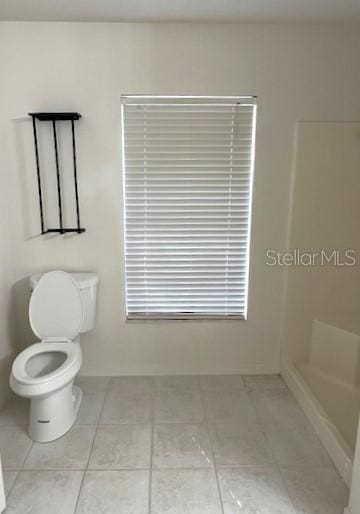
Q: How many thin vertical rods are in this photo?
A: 3